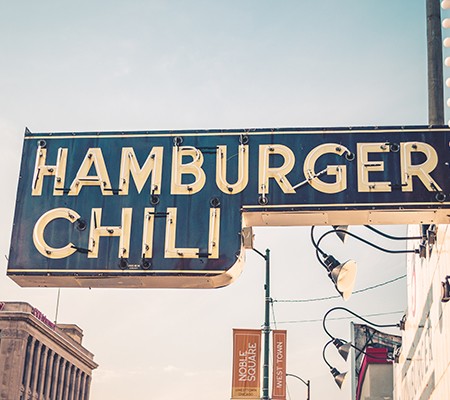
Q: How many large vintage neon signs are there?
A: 1